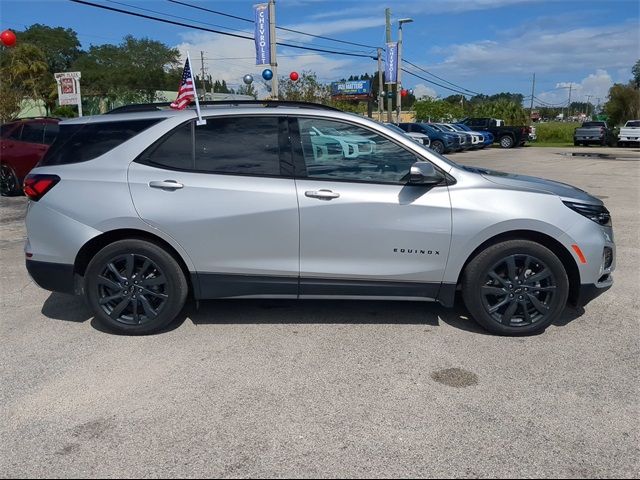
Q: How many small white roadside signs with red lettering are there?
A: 1